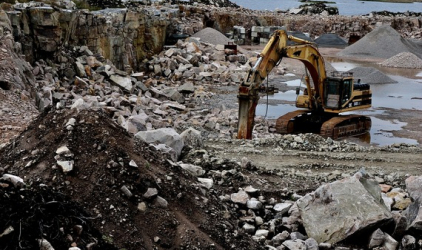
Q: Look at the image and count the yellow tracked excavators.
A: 1